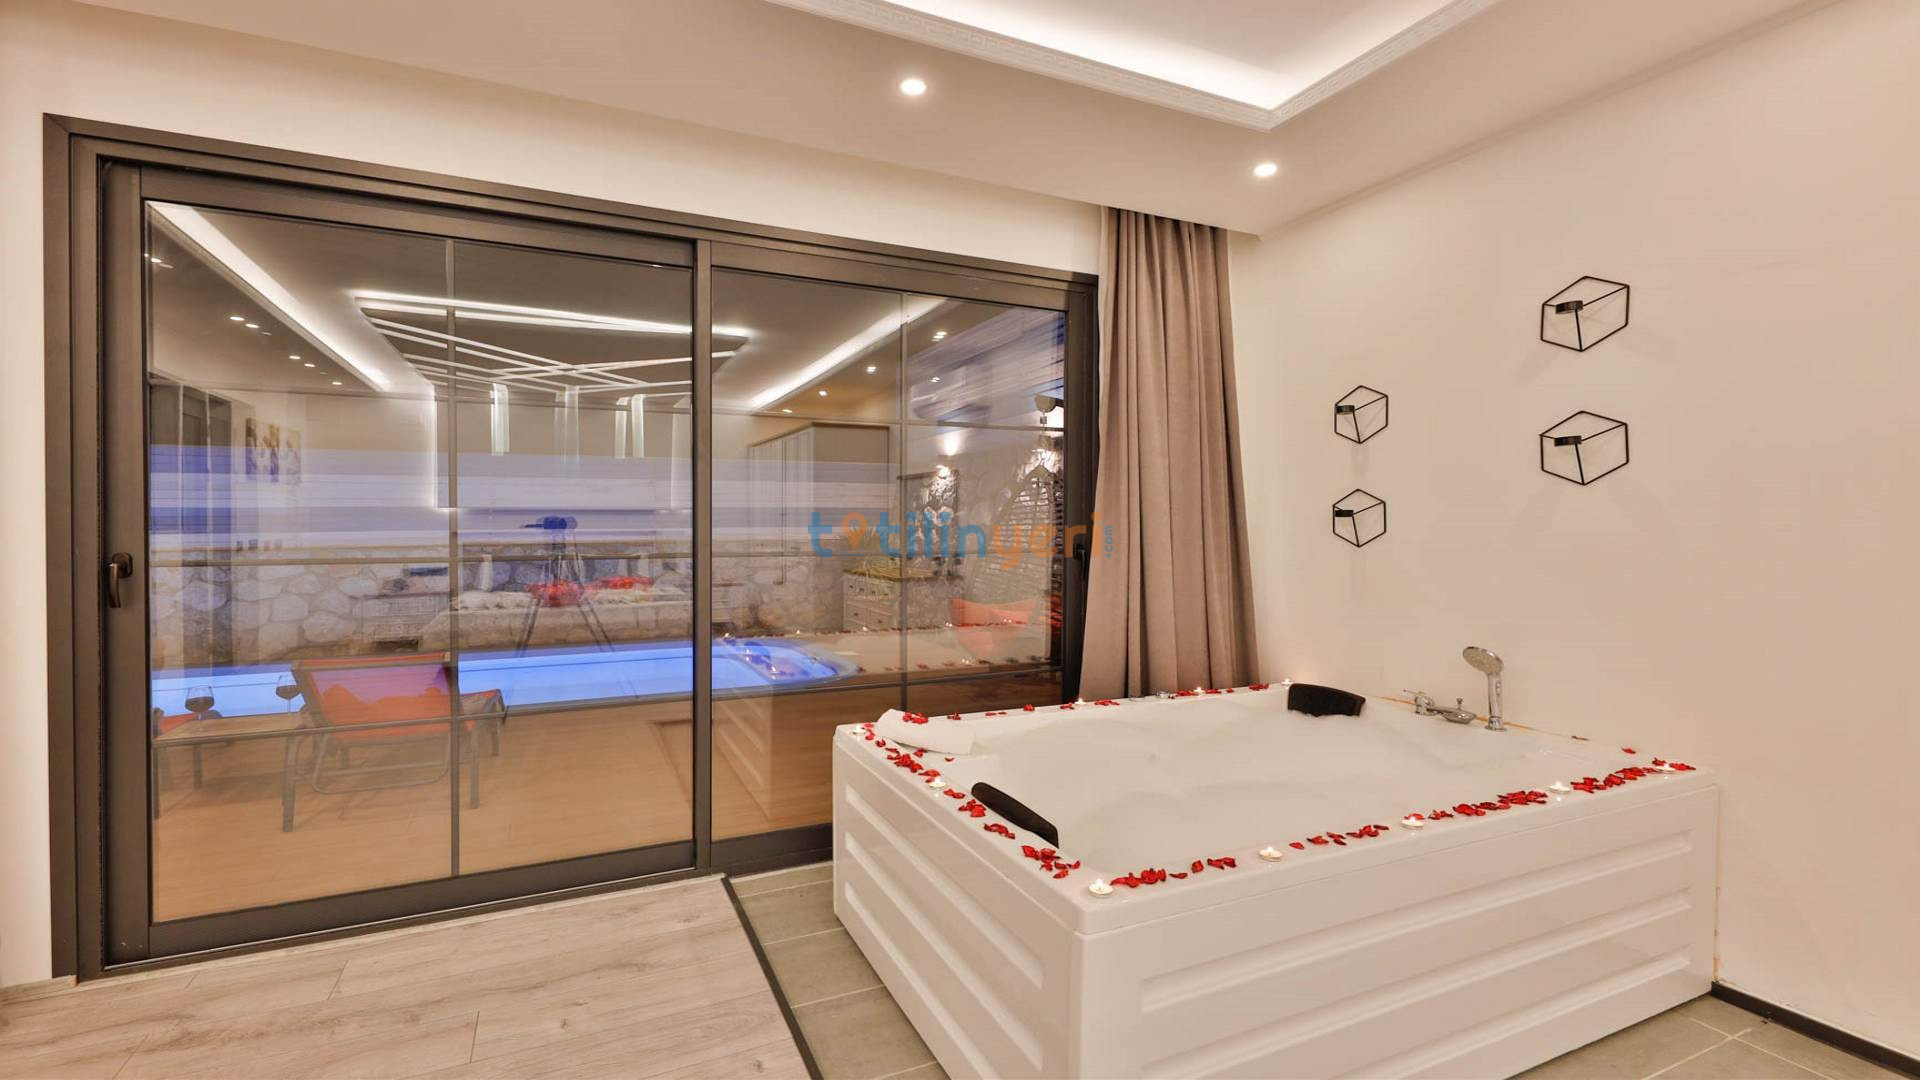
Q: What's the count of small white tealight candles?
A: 10